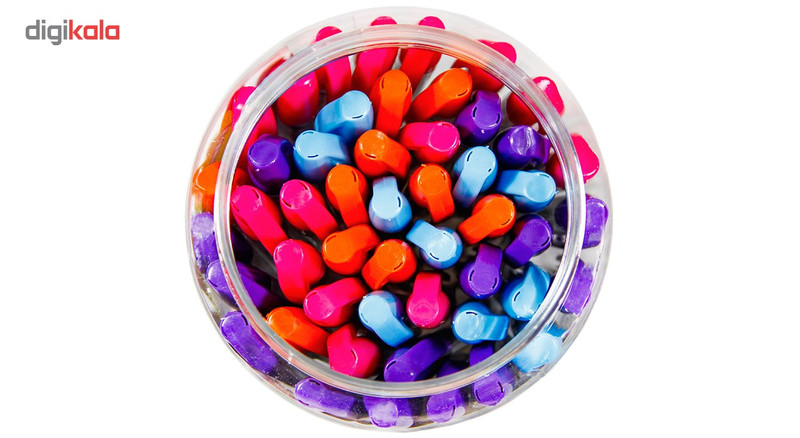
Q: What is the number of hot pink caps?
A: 15